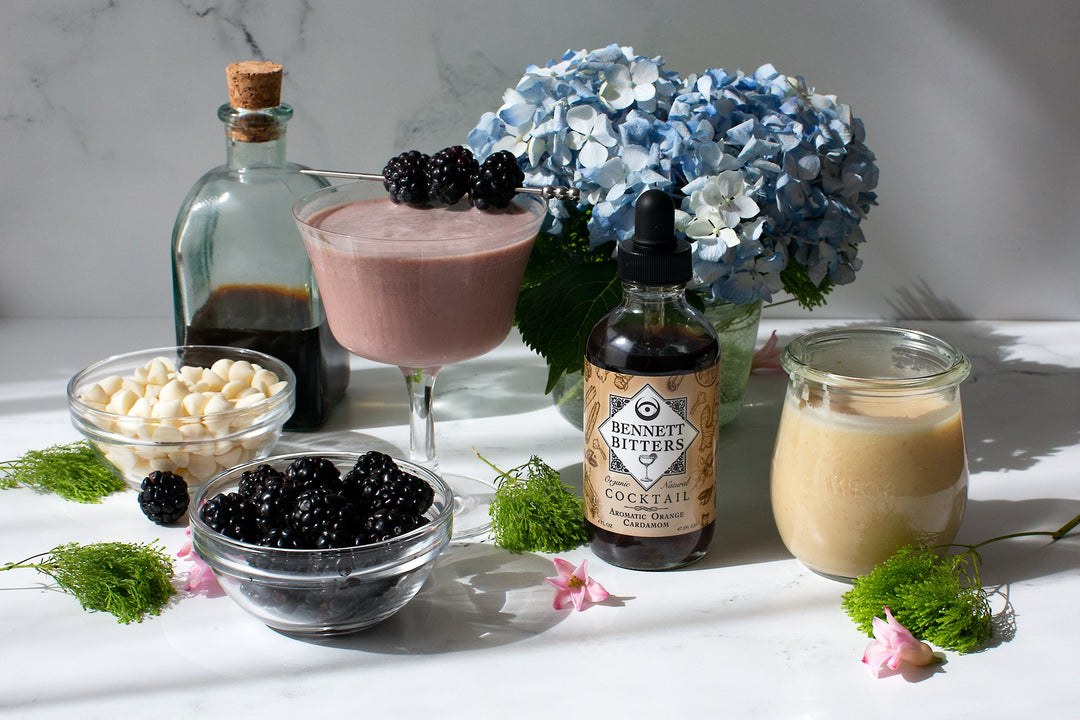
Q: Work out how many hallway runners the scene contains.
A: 0